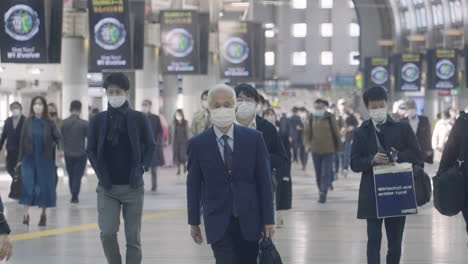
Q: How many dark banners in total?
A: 7